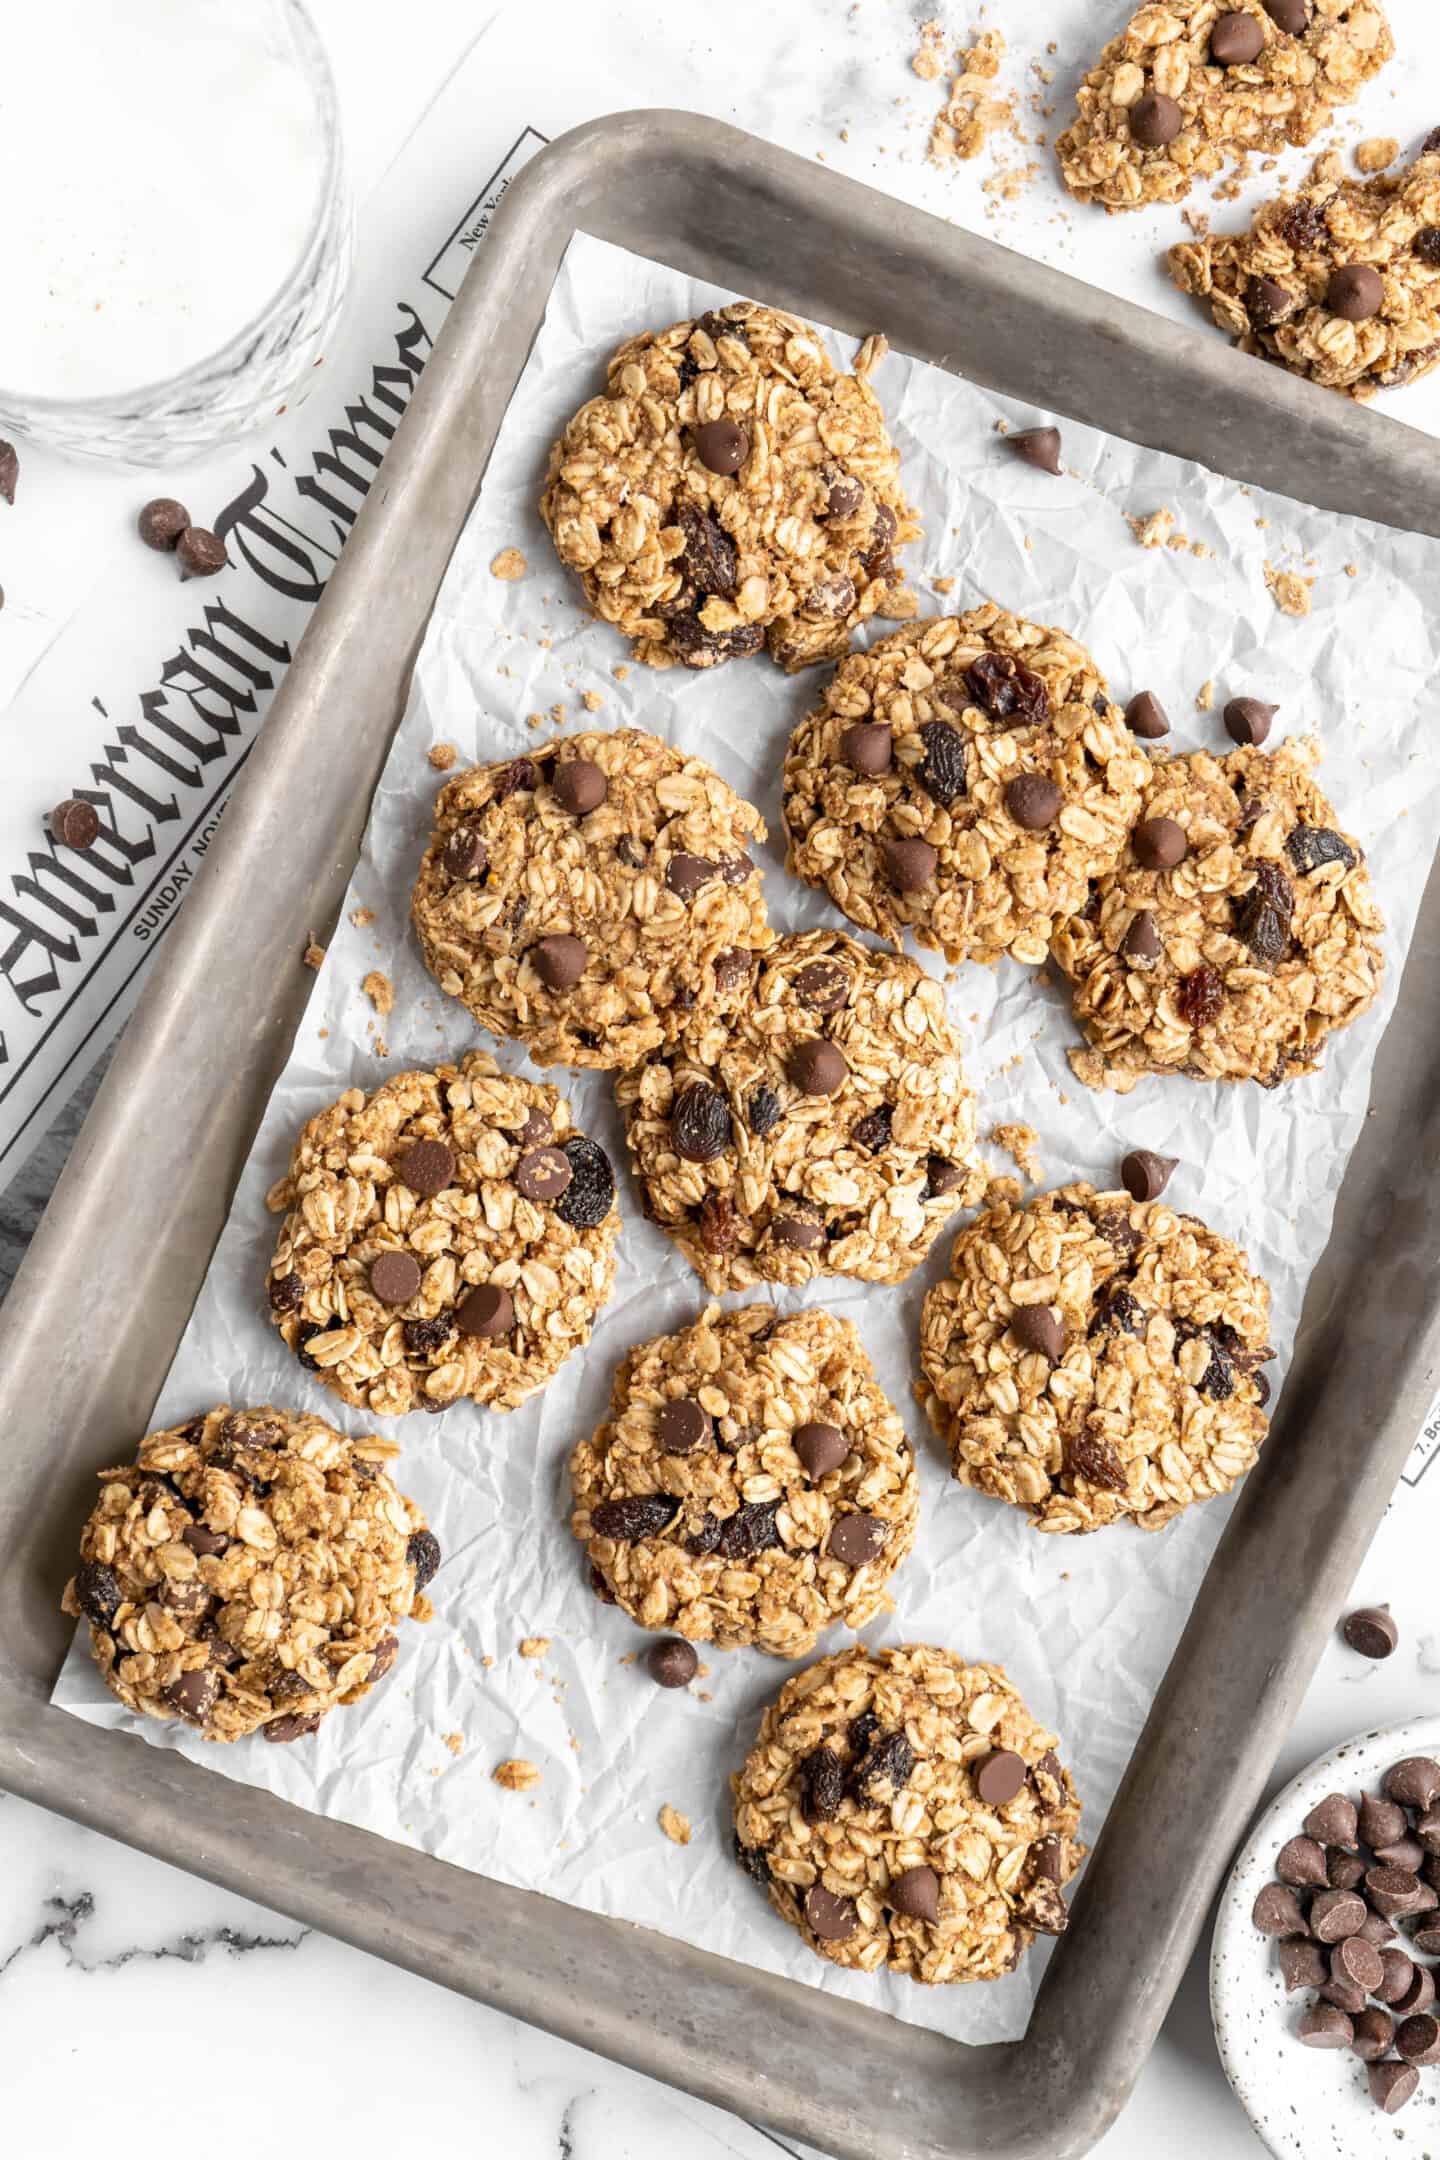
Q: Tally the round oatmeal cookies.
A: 10